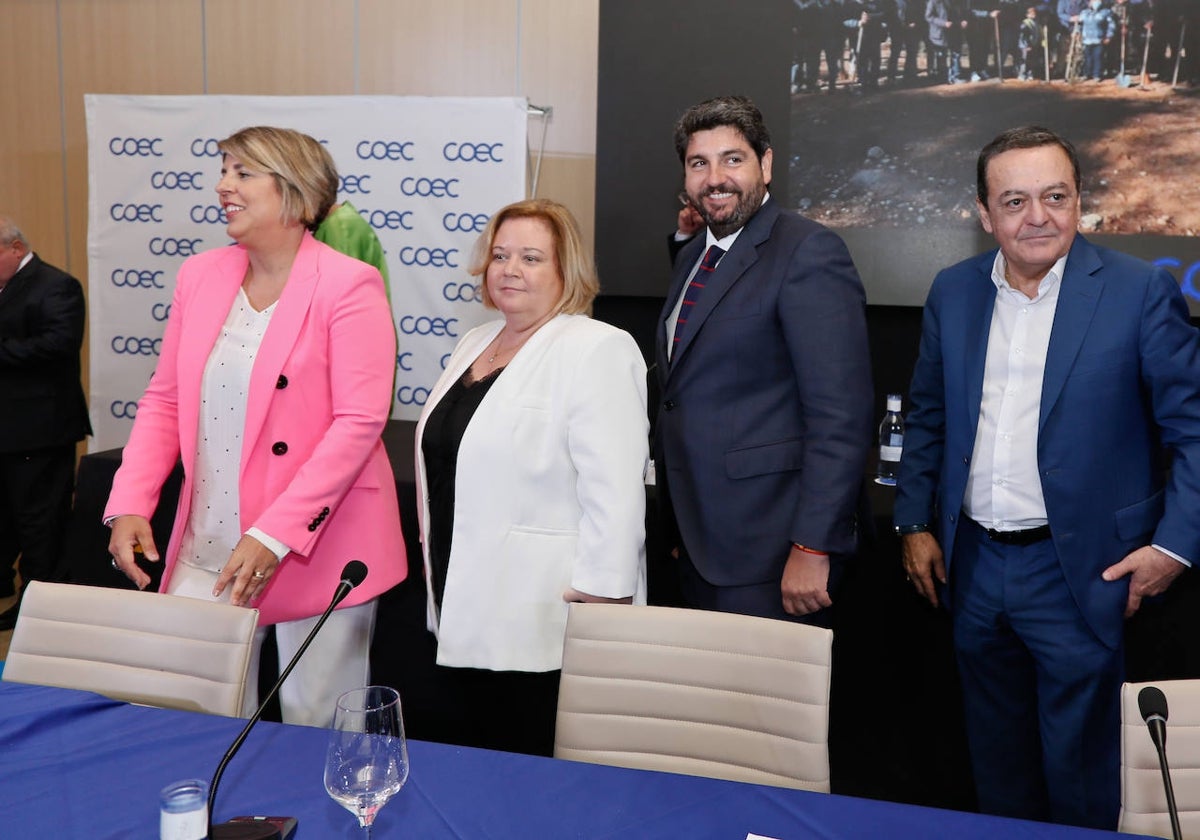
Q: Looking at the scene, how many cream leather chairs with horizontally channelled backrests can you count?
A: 3